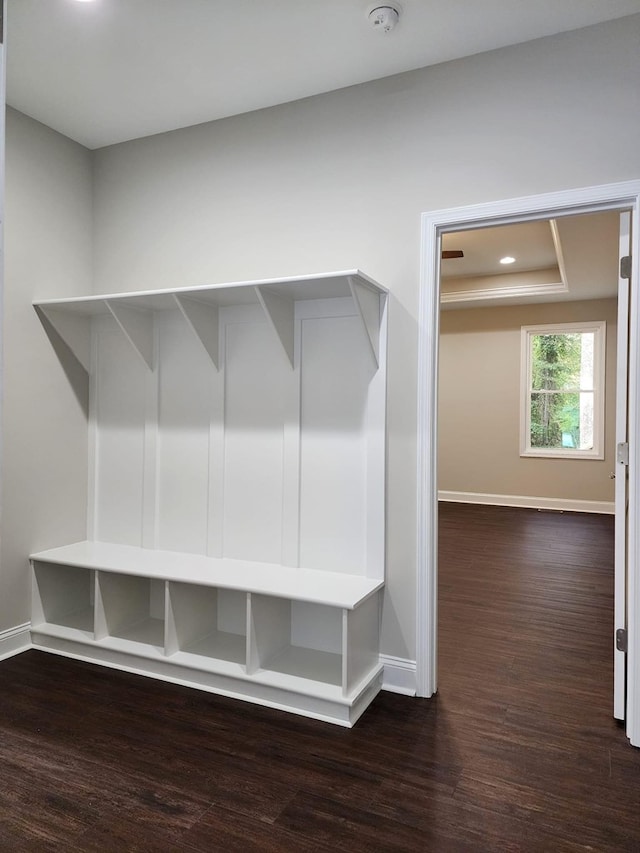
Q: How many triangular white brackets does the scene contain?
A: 5